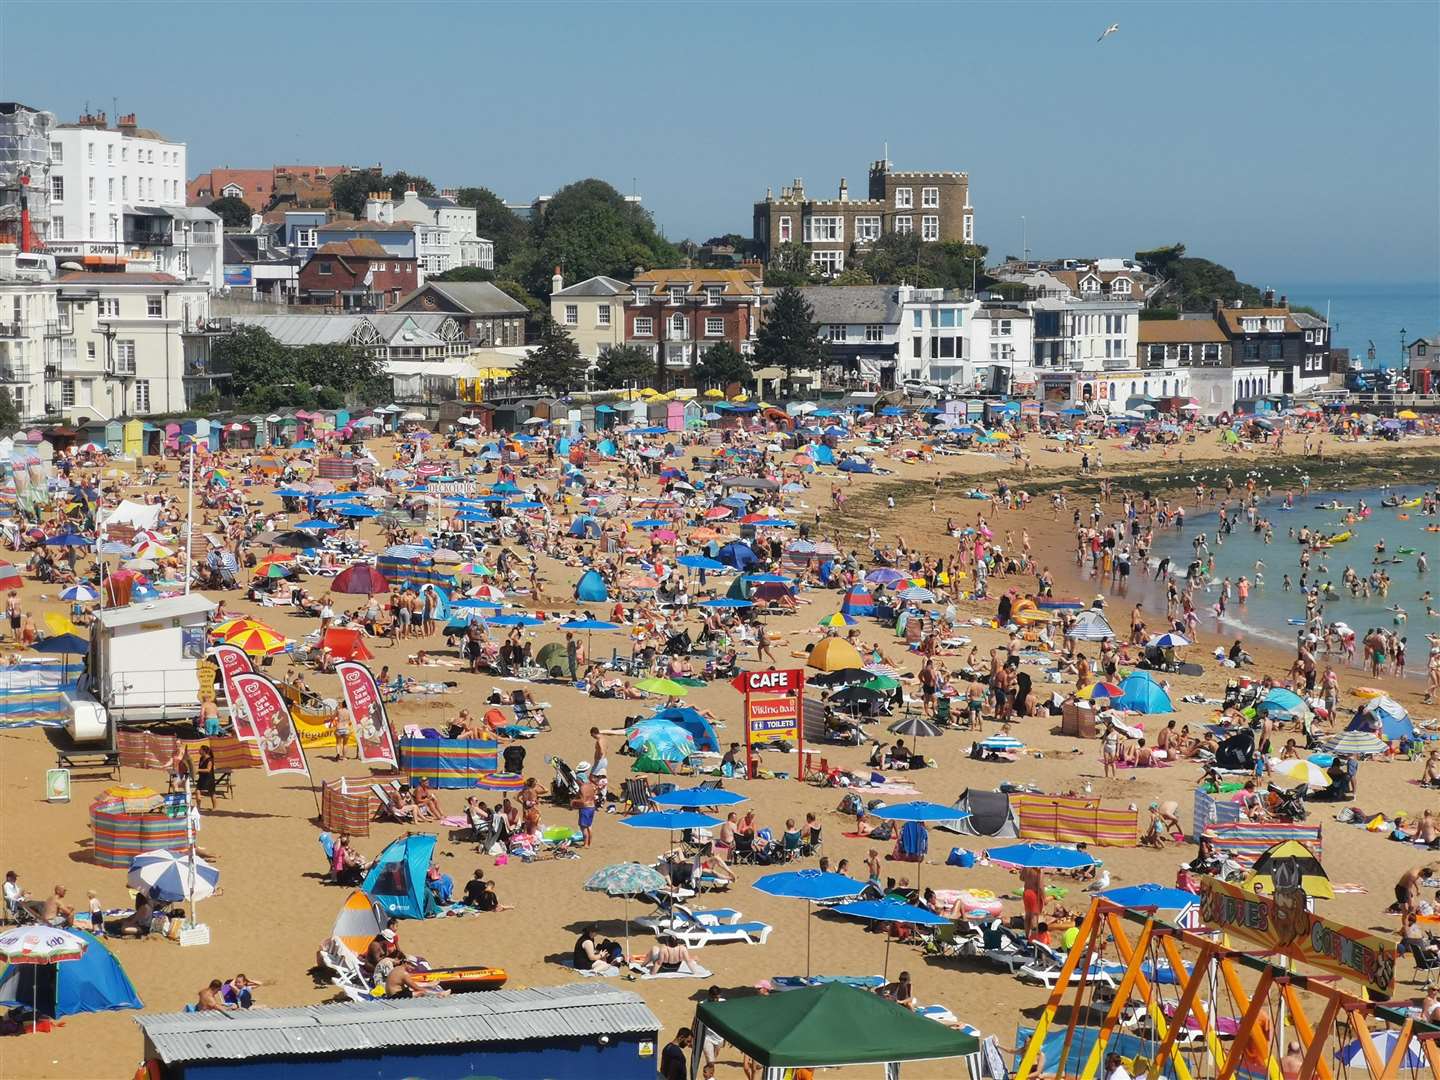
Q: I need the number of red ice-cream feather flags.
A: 3